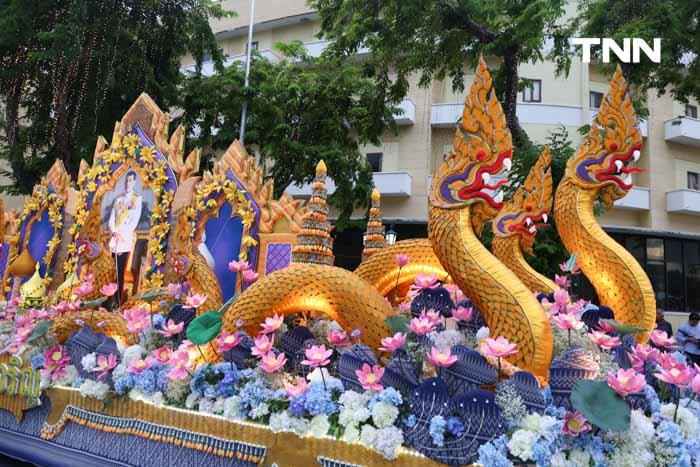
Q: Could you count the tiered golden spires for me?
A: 2